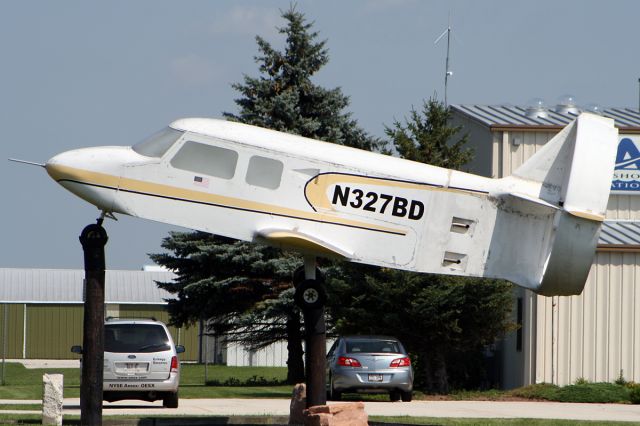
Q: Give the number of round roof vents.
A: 3